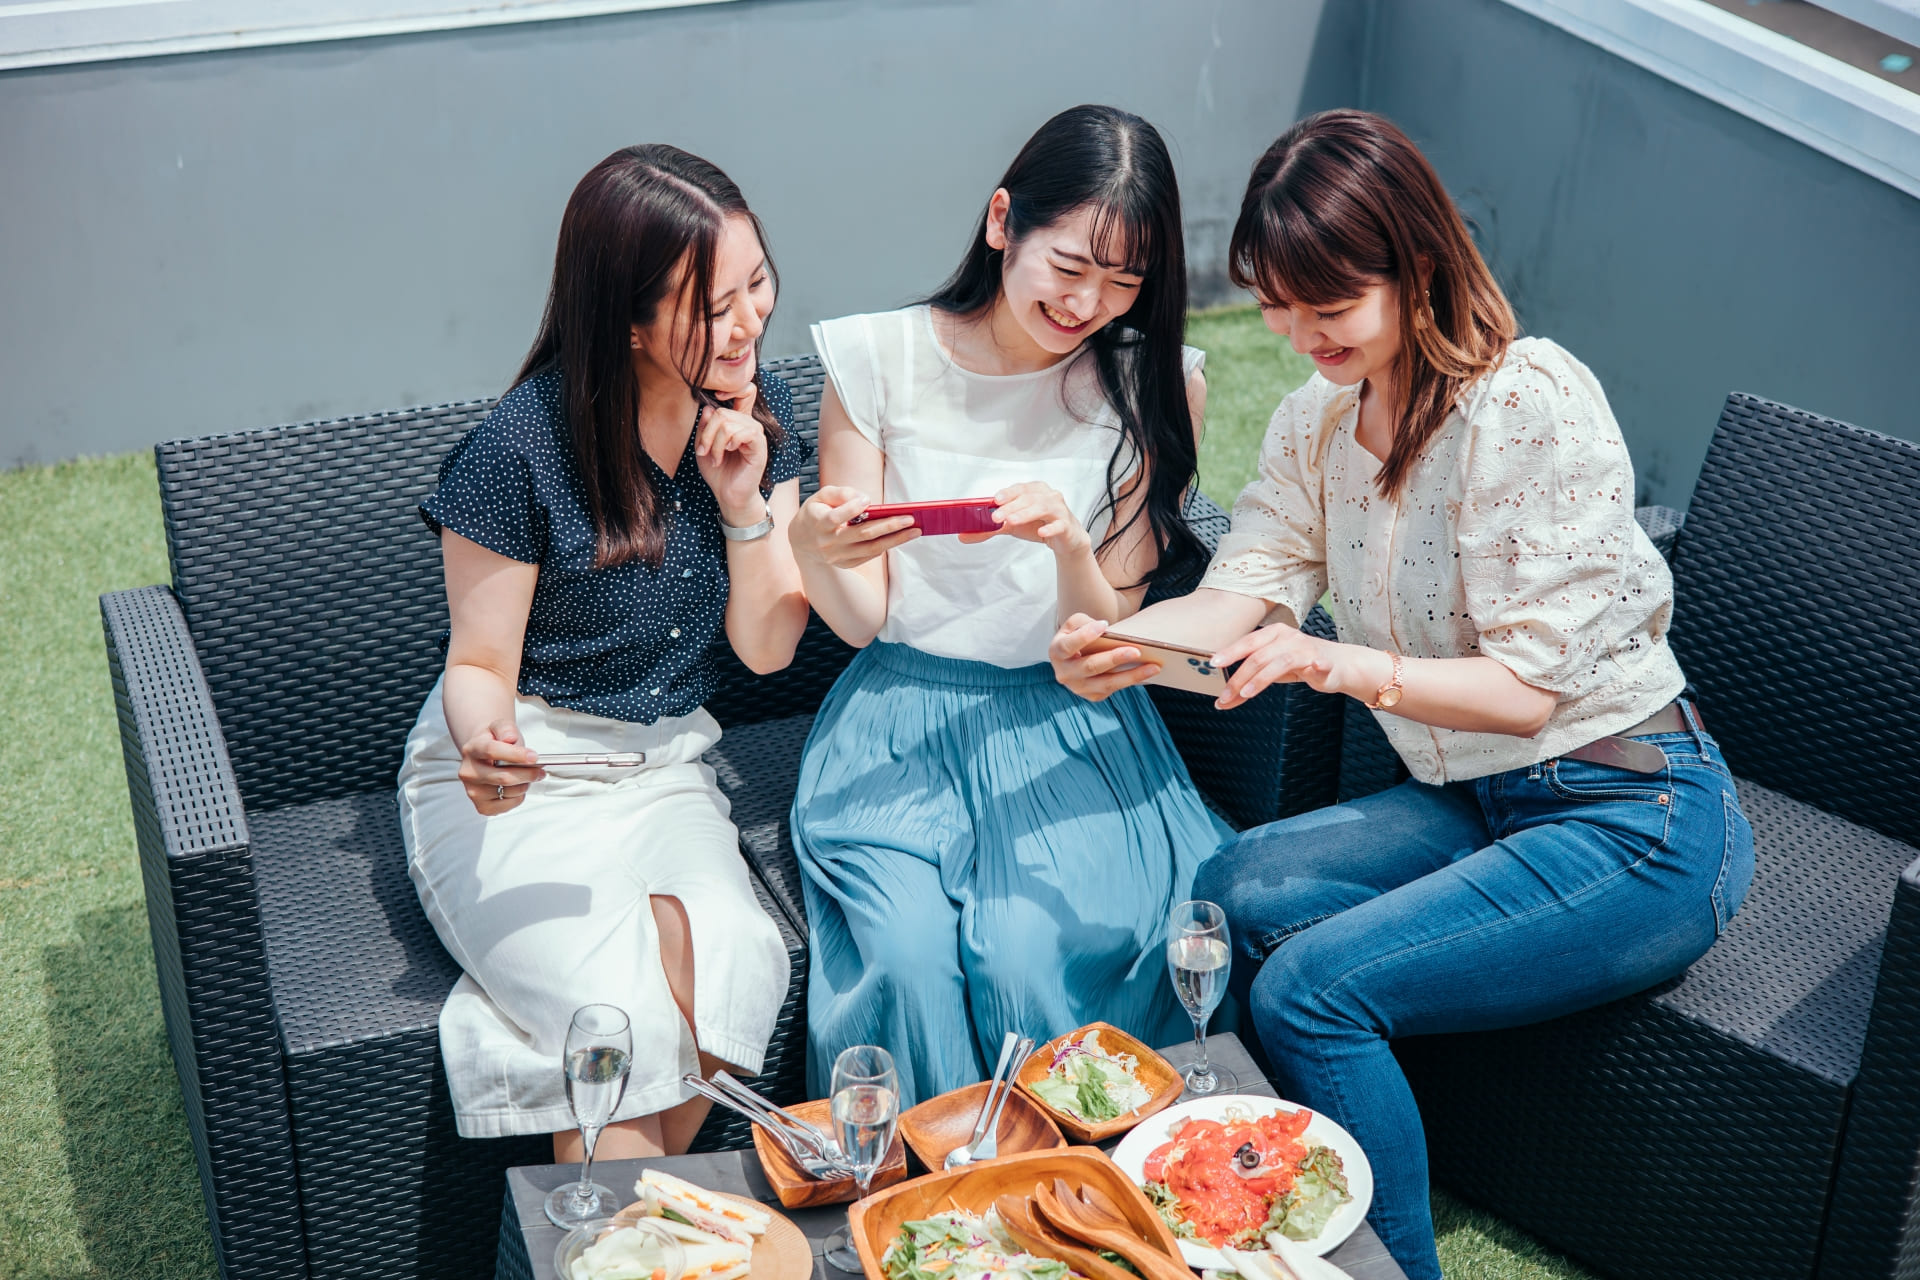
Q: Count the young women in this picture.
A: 3